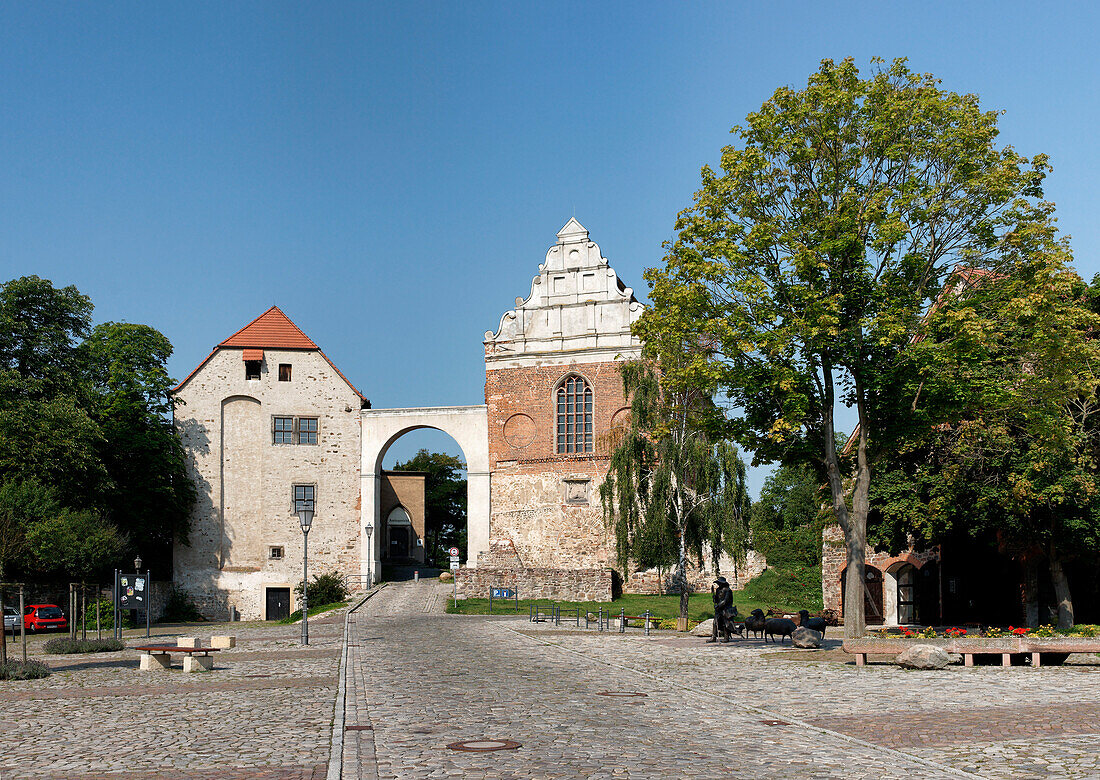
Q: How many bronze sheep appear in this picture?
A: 3